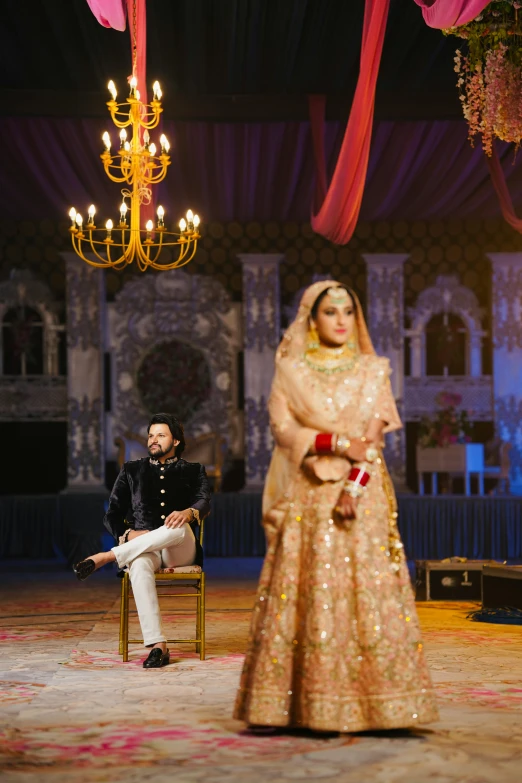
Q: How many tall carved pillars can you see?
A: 4